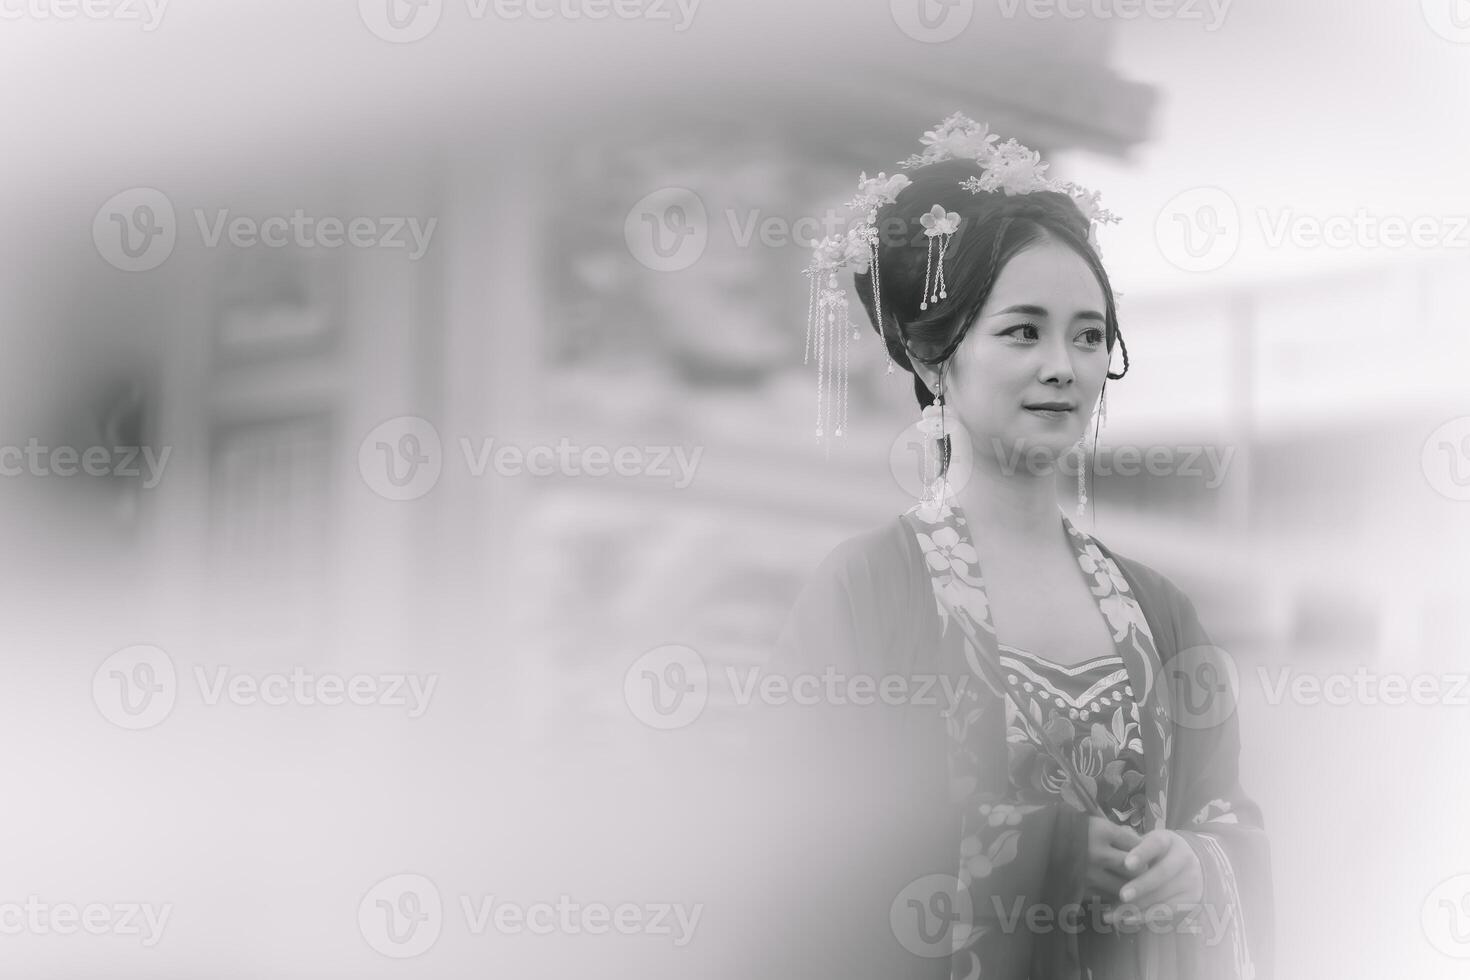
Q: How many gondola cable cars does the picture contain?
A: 0